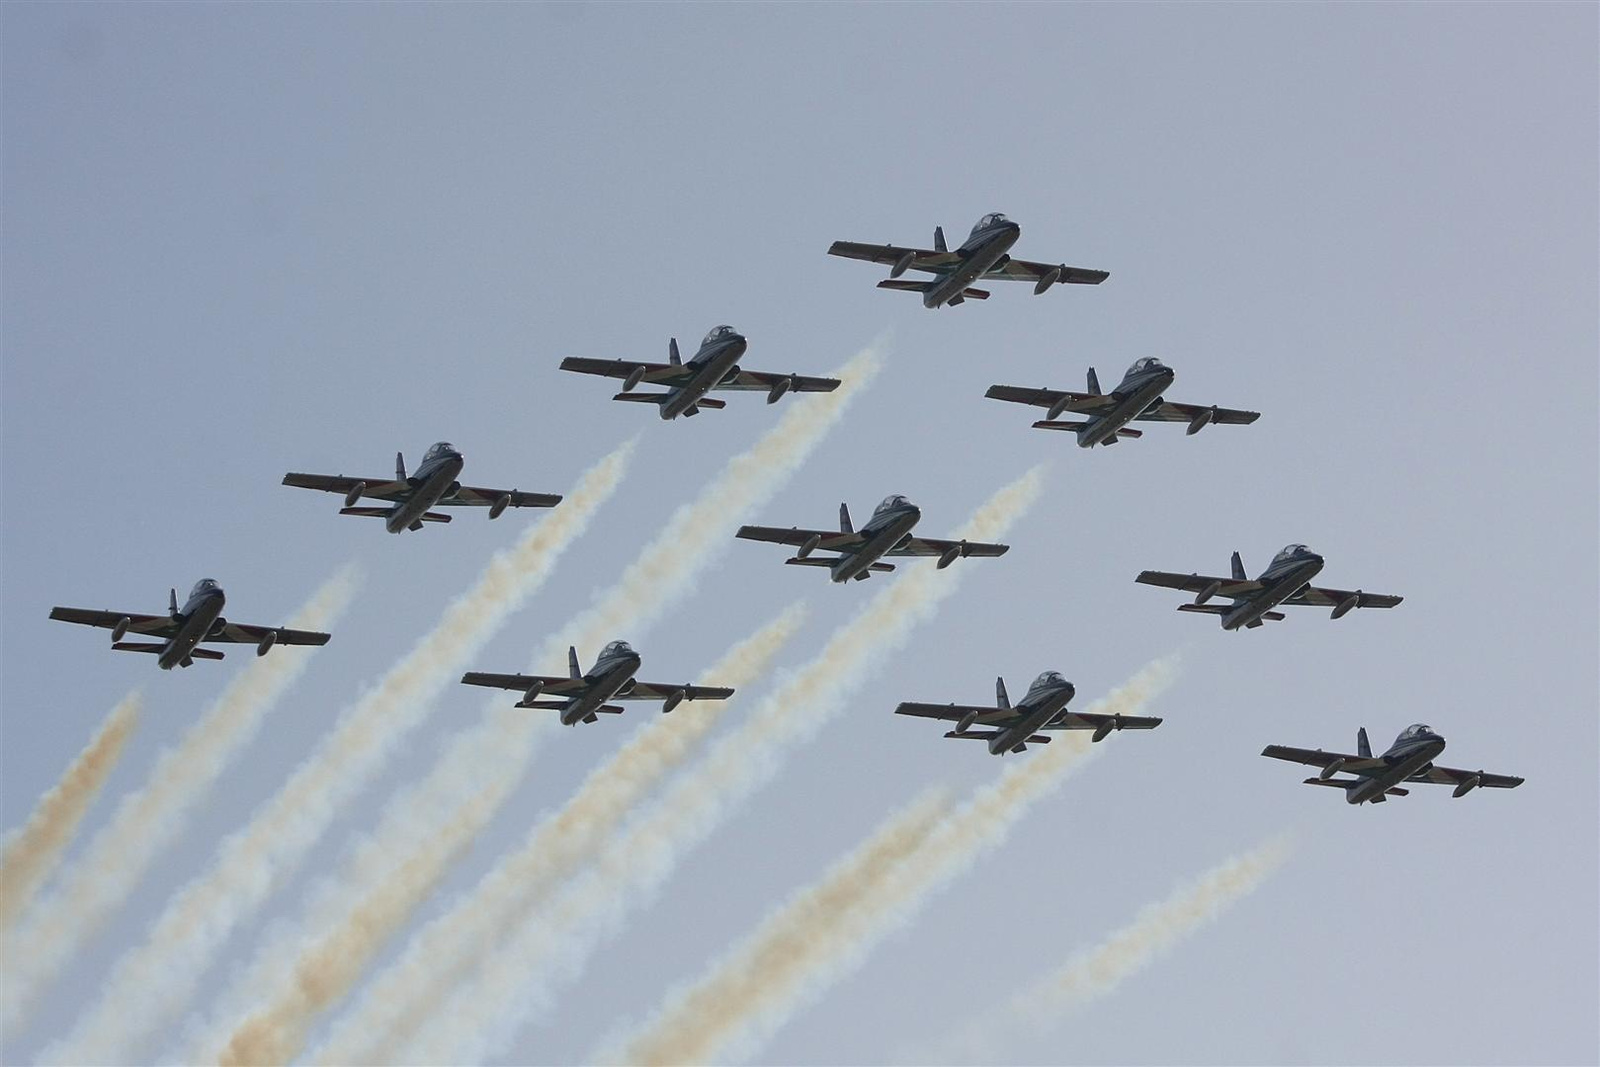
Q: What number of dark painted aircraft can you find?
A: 10